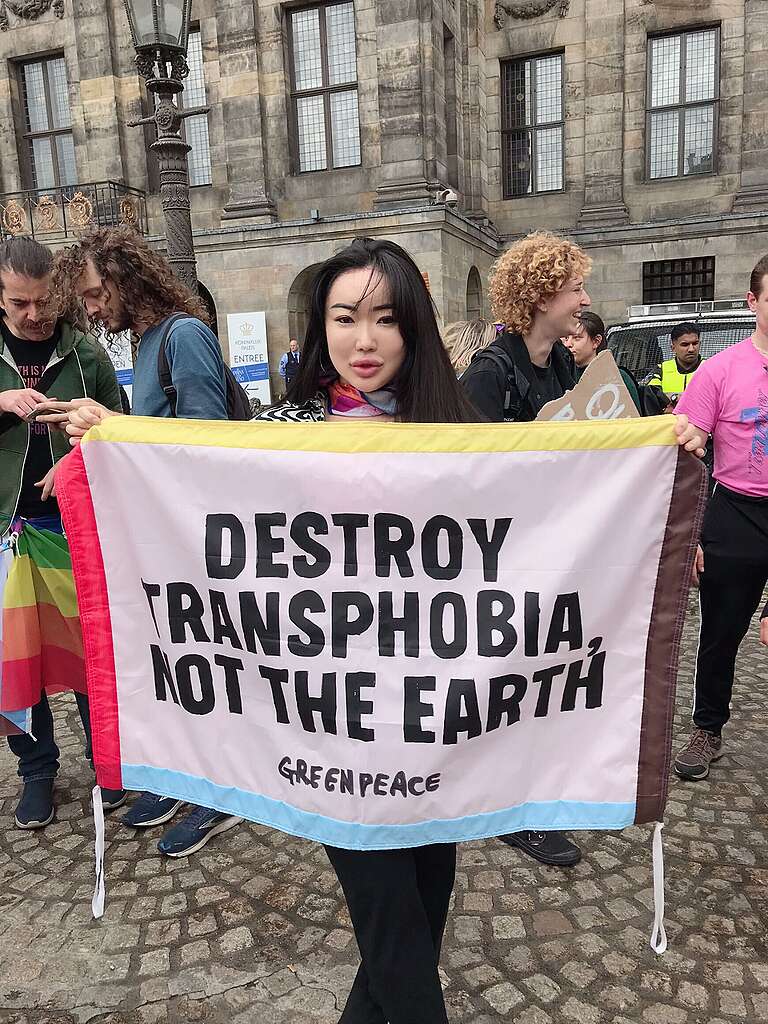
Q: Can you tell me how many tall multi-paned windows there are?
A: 5